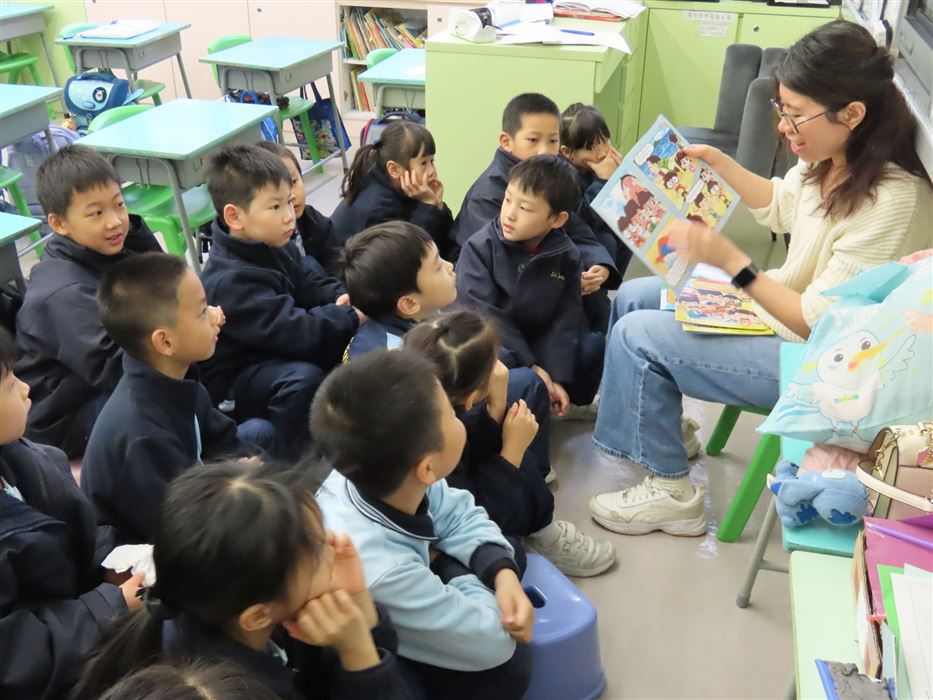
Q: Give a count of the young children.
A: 14